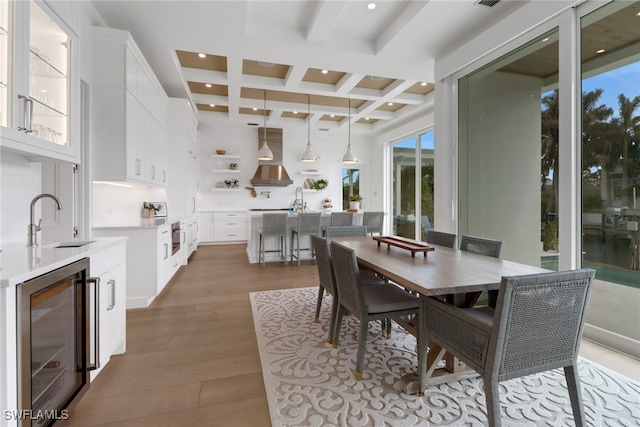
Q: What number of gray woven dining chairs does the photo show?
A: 6